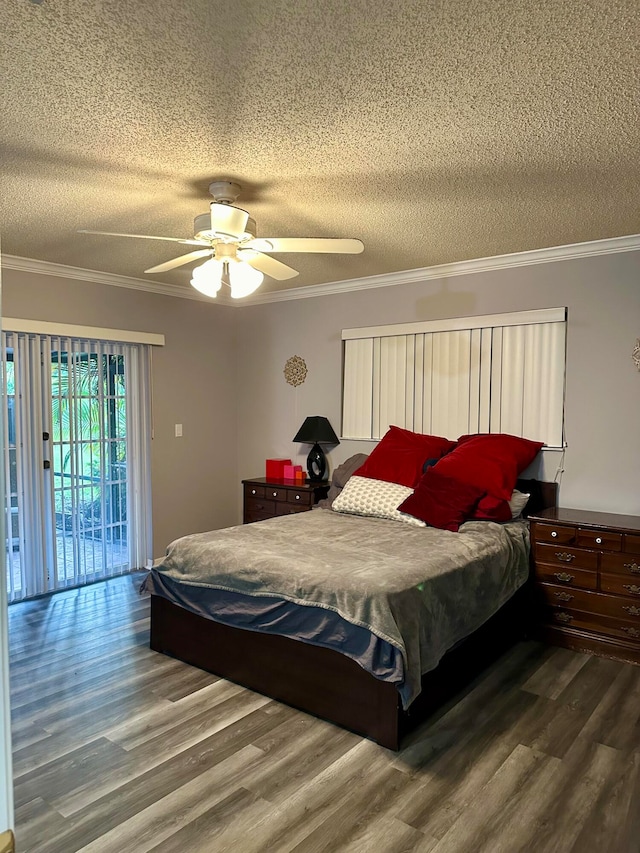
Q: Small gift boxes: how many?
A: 3